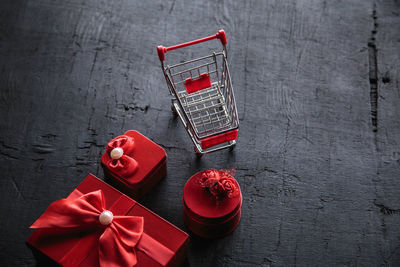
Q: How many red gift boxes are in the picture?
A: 3